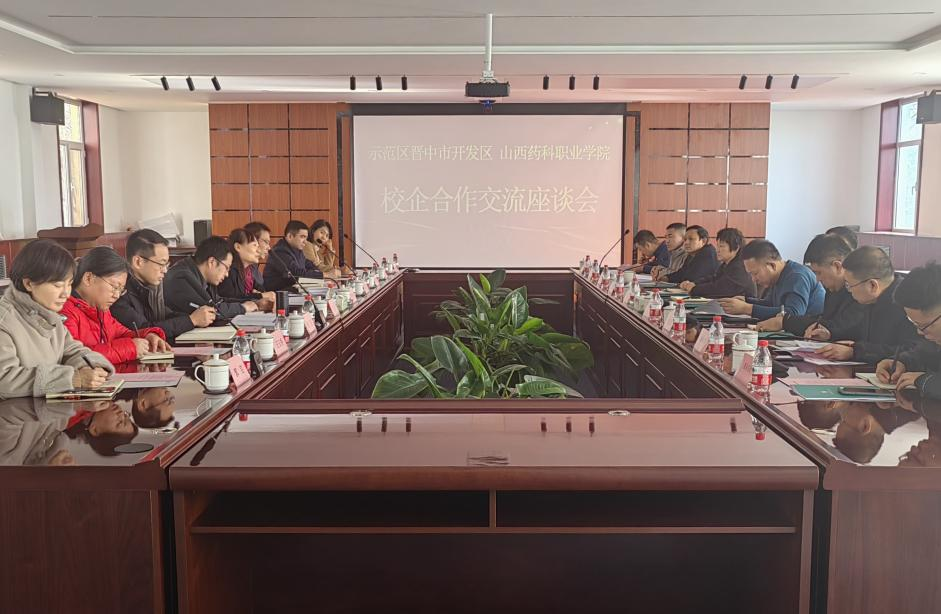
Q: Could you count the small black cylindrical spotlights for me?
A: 12